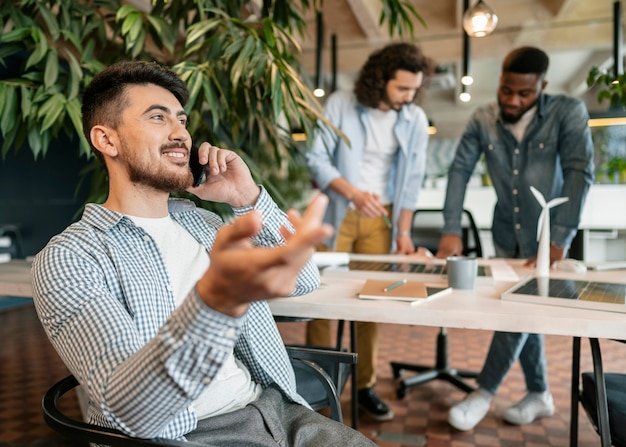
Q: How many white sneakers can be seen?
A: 2